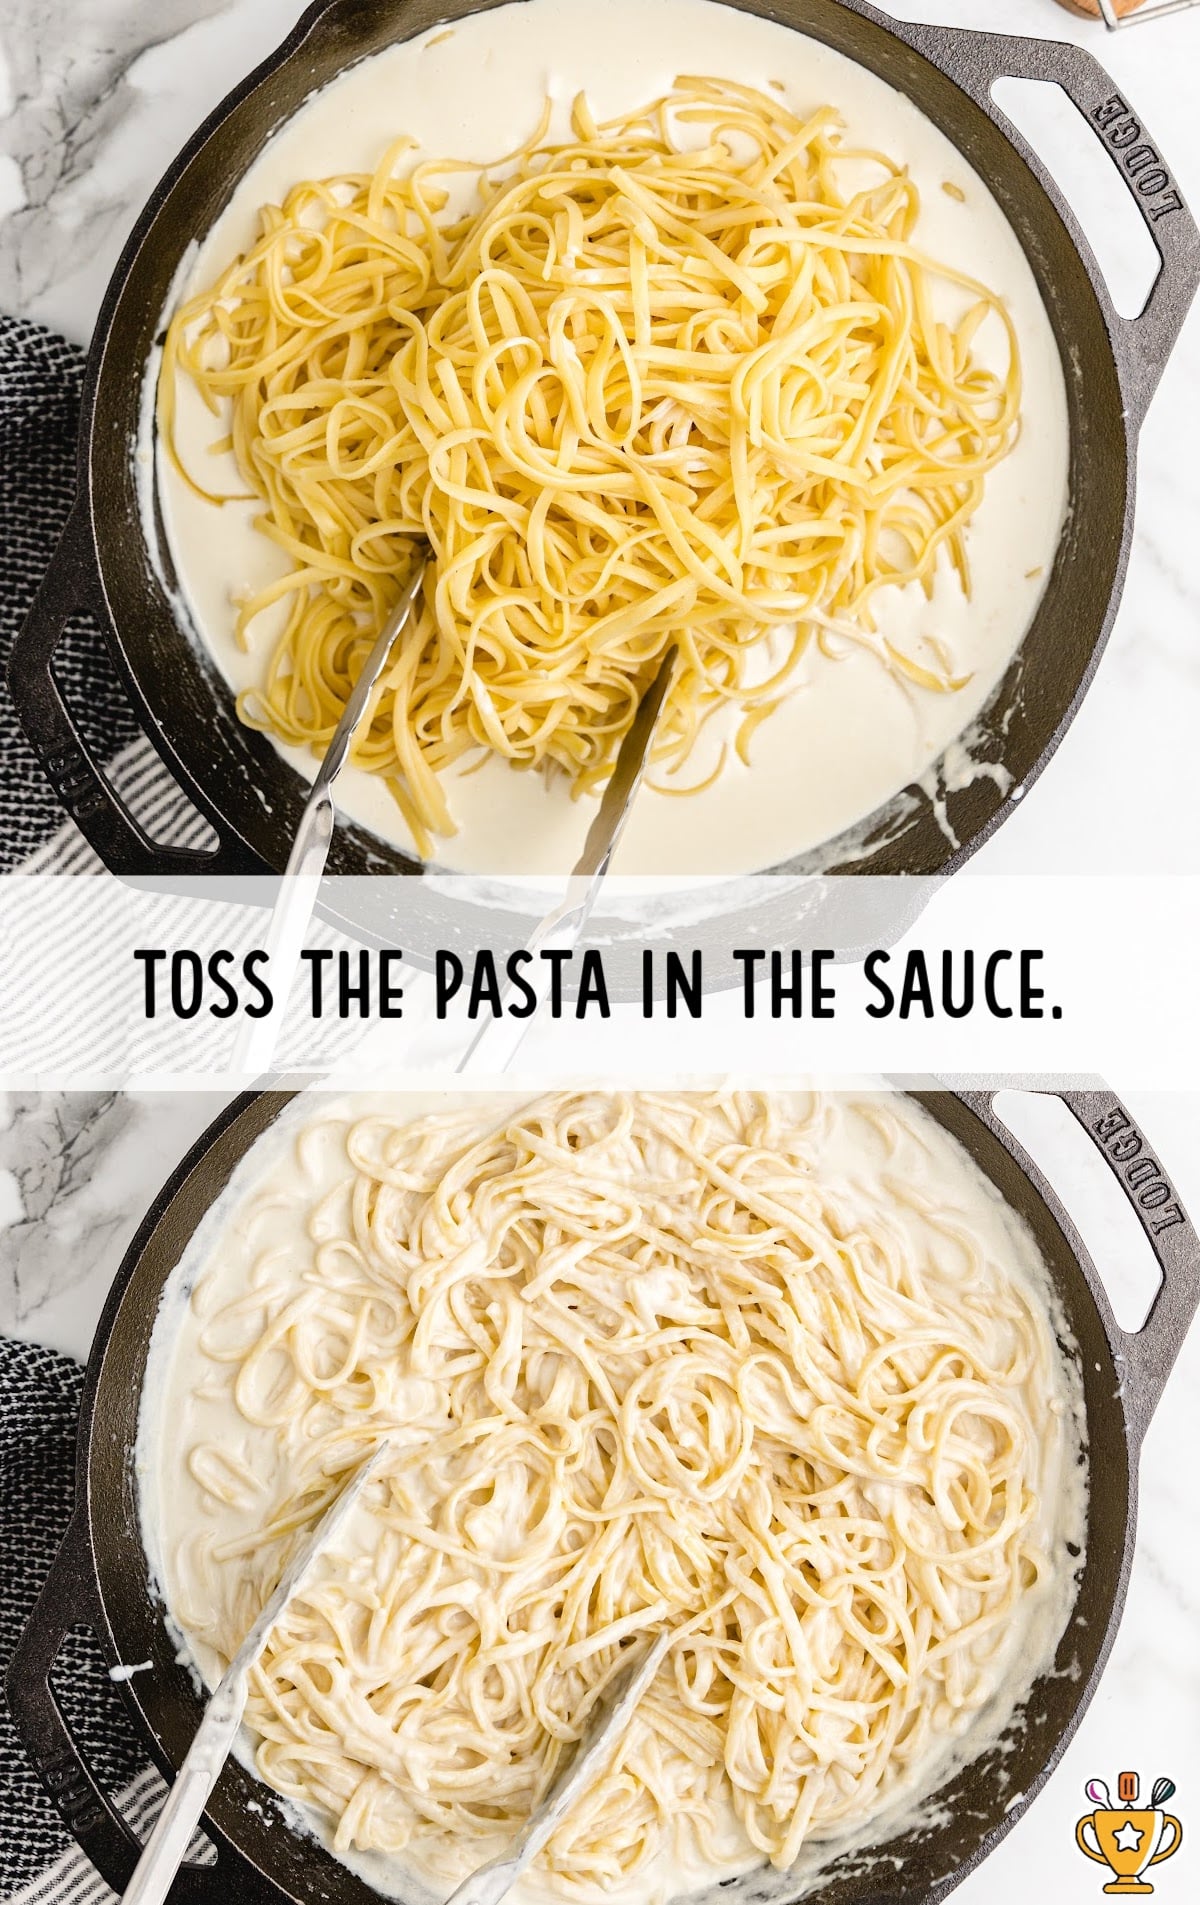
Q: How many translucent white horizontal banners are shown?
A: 1